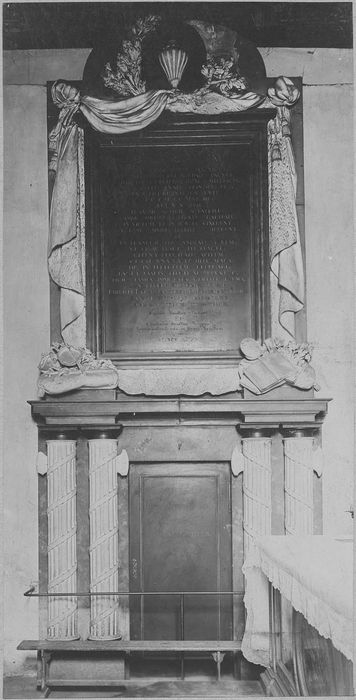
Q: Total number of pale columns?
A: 4